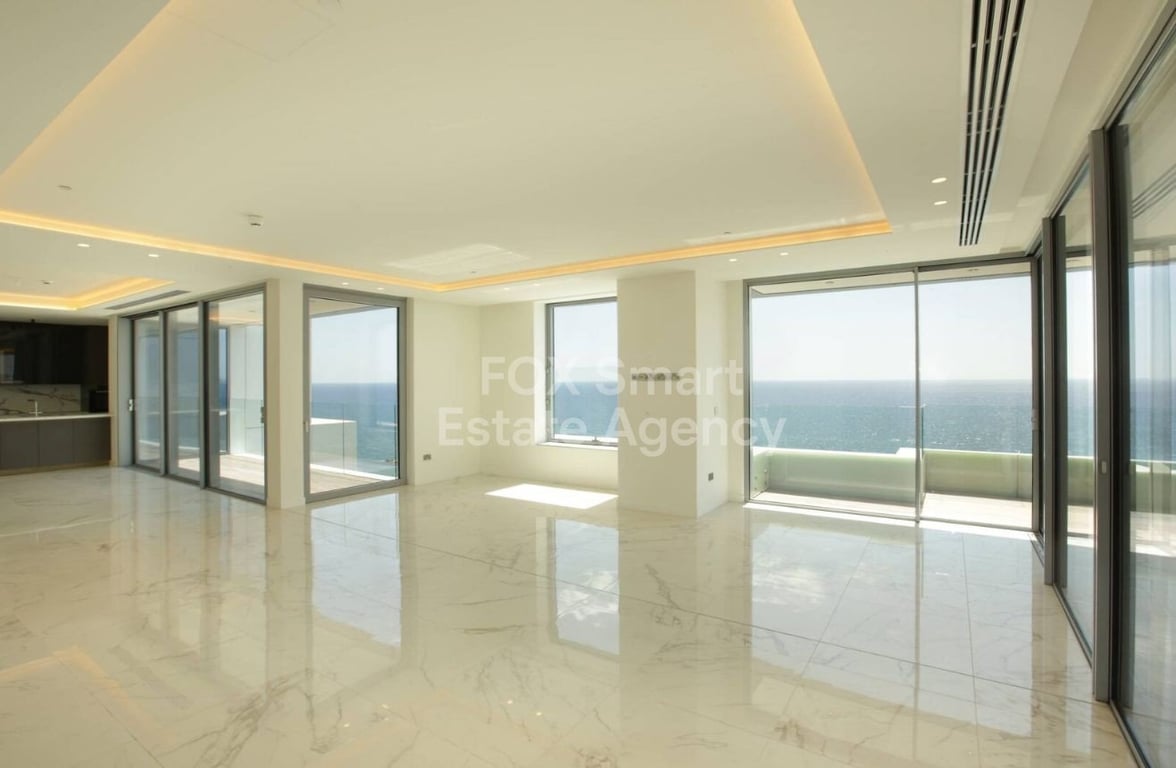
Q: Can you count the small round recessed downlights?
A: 10